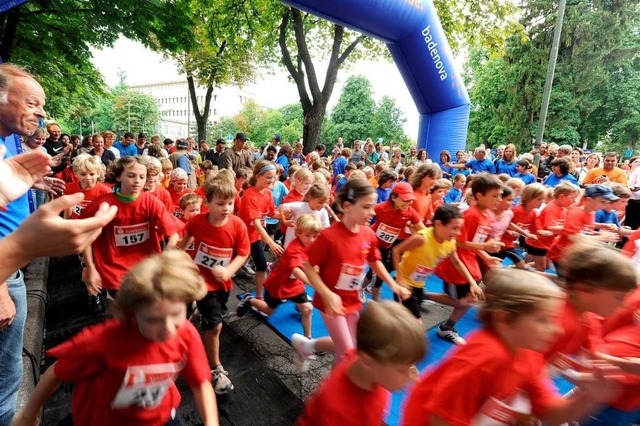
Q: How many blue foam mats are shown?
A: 2